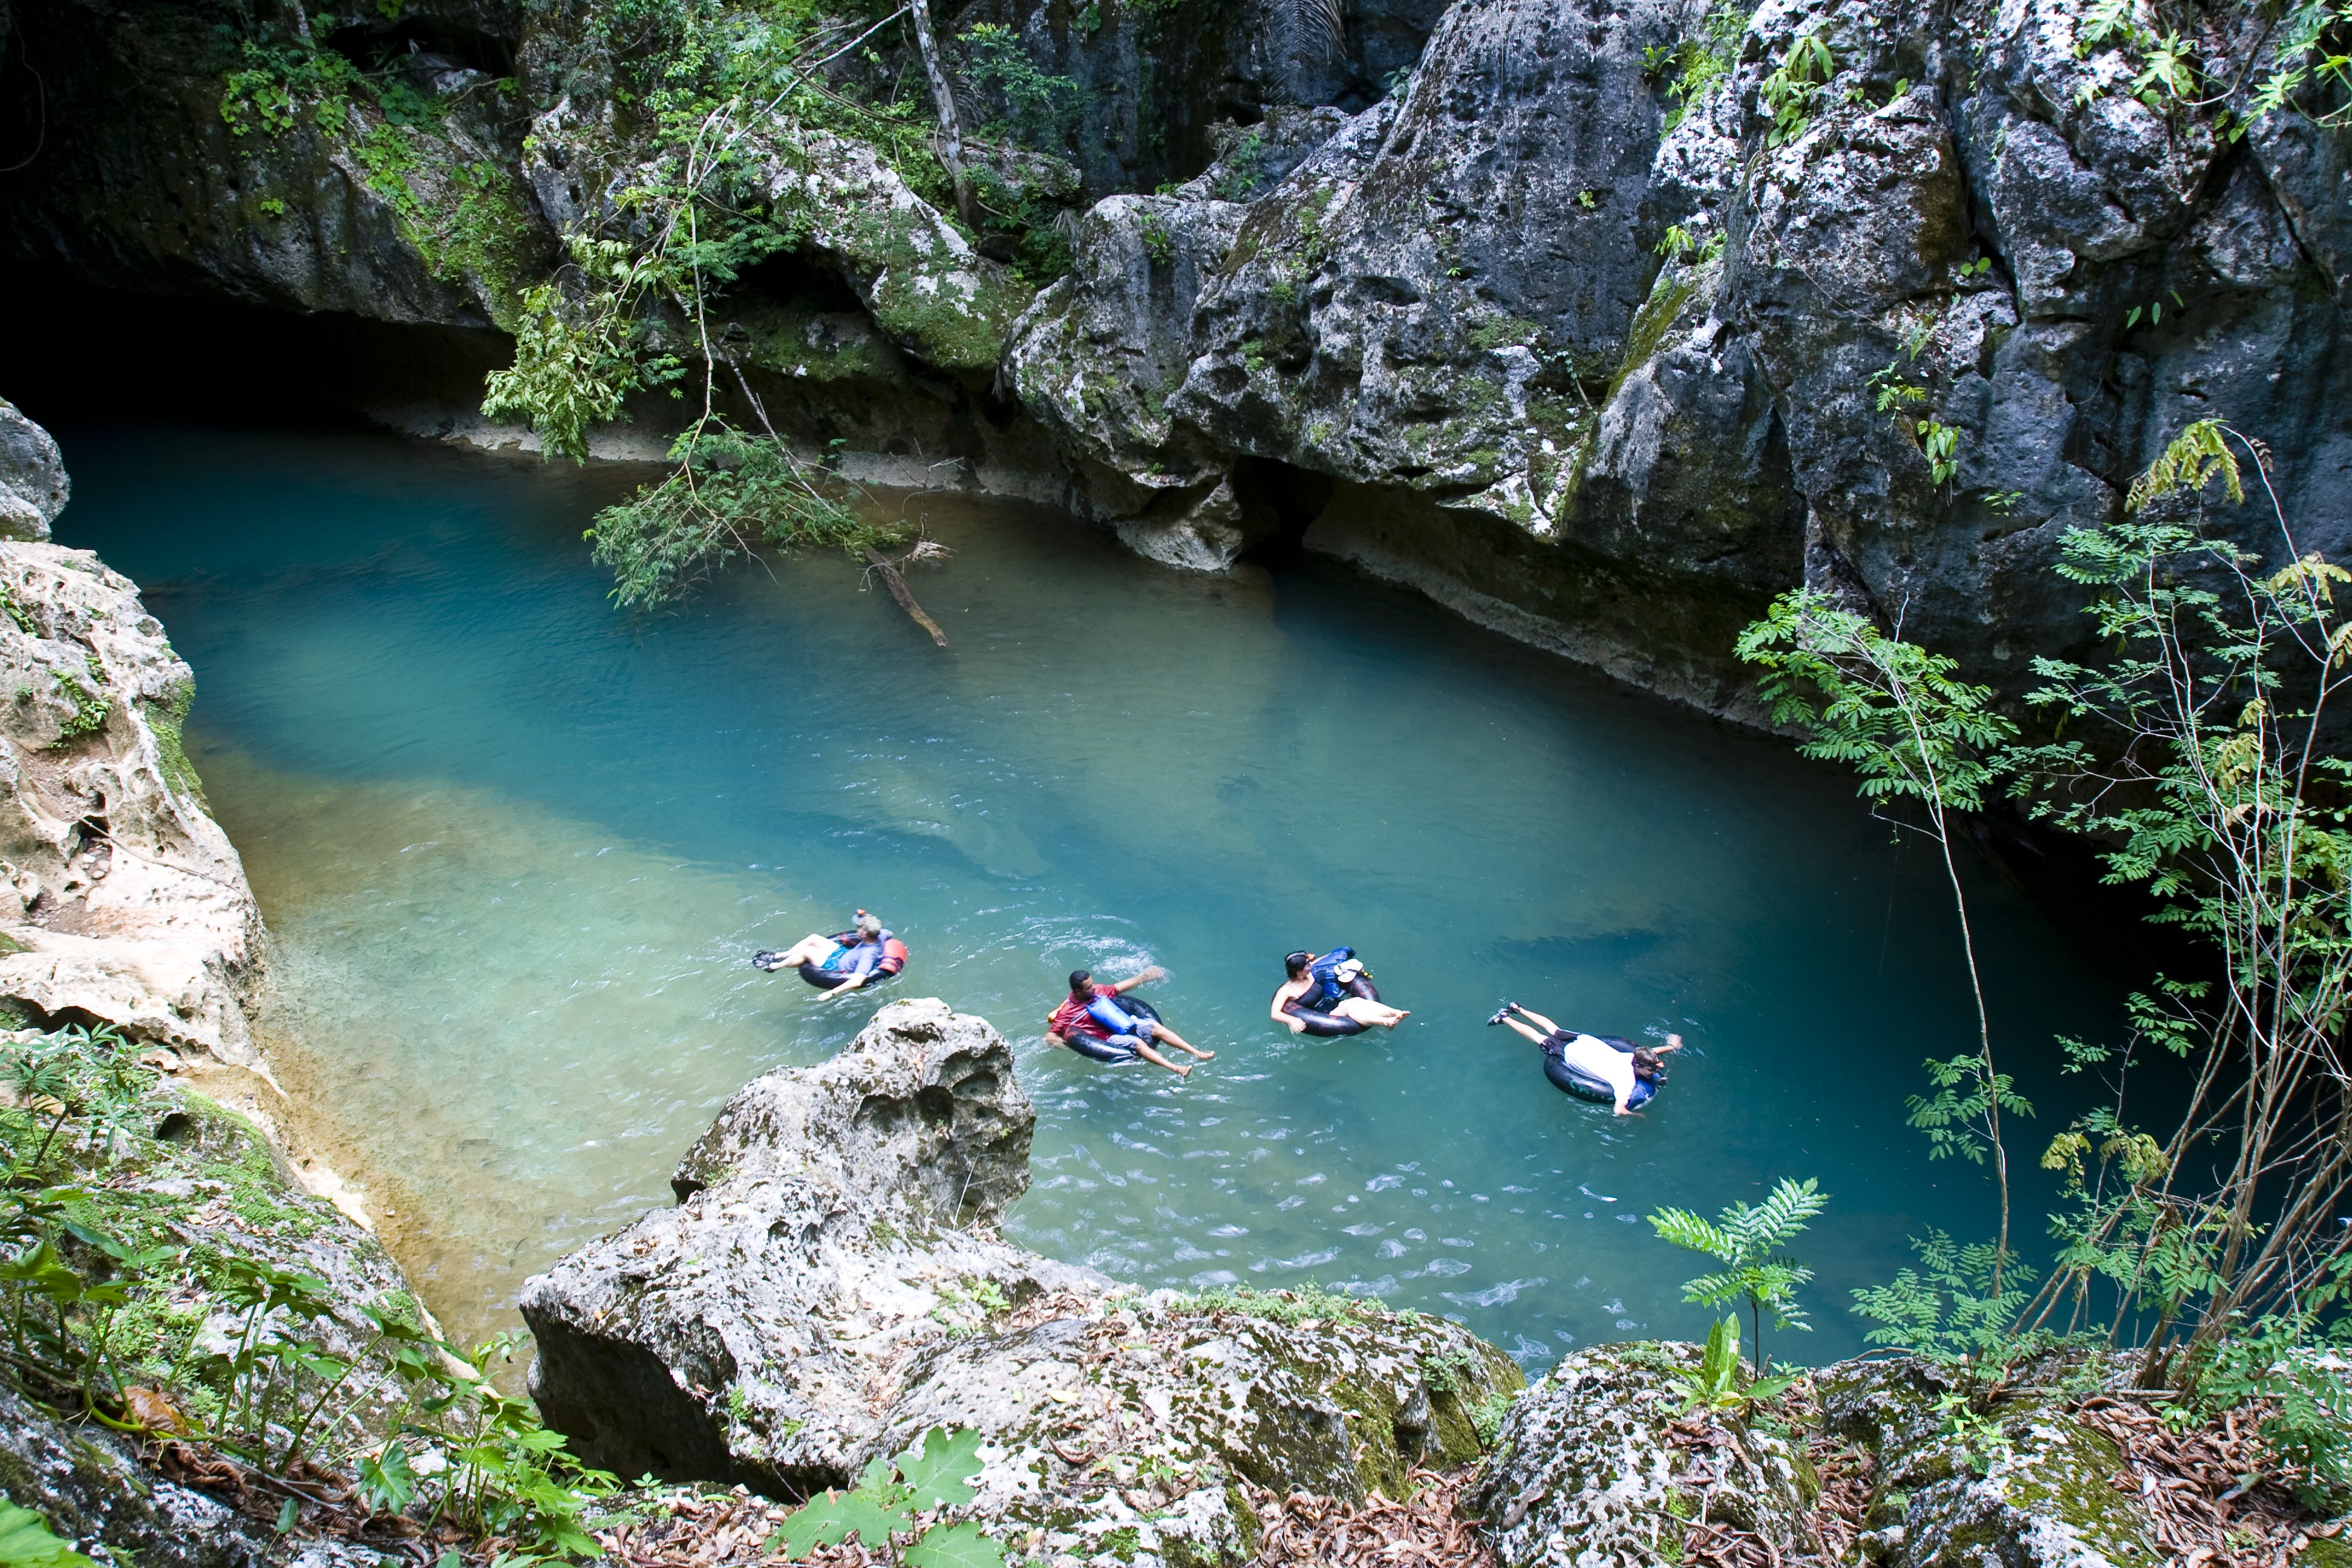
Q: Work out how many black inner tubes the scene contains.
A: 4